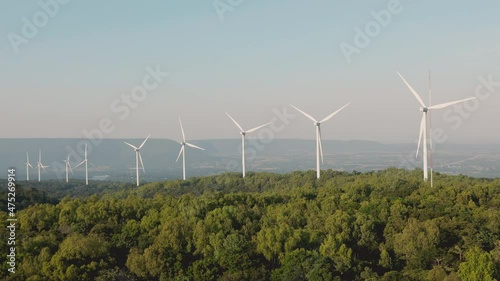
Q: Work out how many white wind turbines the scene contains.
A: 9